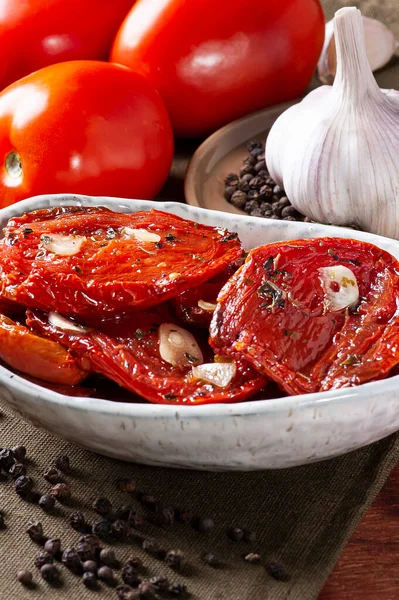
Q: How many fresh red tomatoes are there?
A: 3